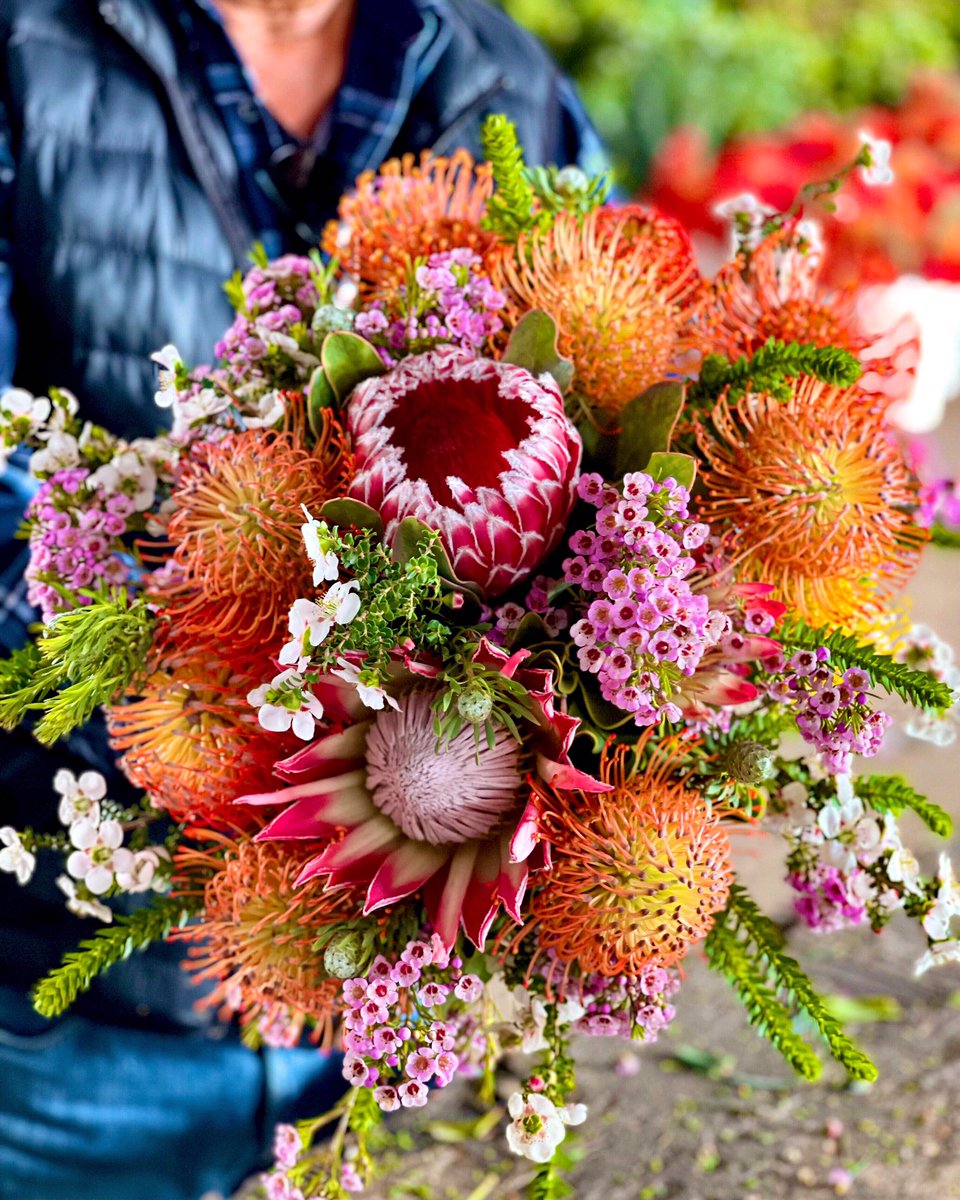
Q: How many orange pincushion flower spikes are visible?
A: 8